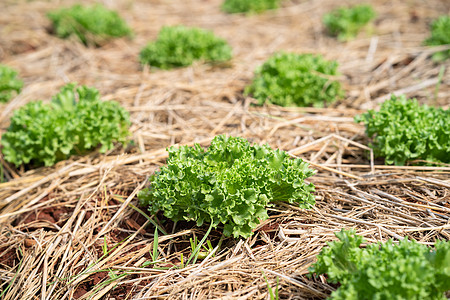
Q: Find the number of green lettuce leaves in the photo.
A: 11